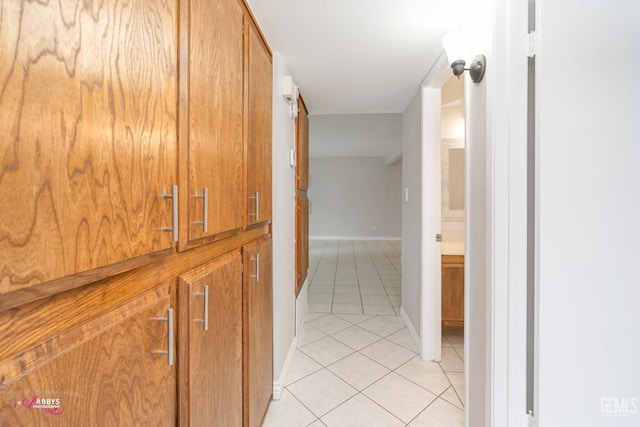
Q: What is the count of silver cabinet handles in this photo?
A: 6